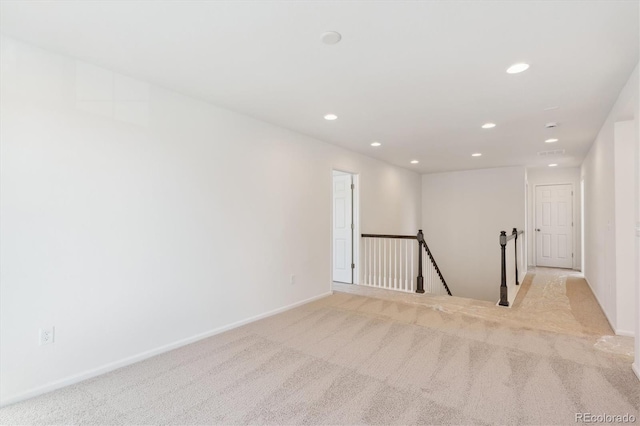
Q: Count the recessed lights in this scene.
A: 8